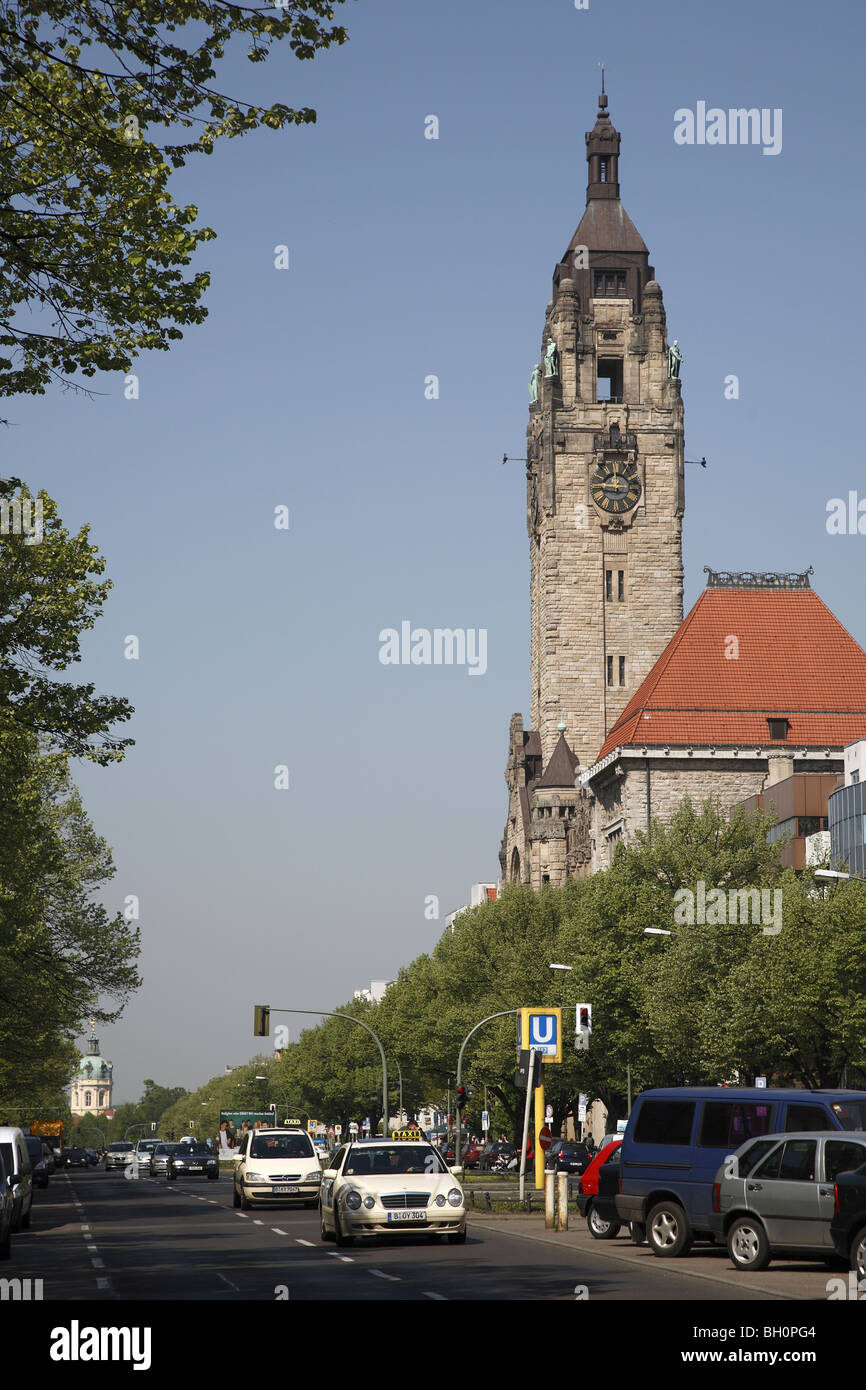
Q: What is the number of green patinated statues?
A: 3